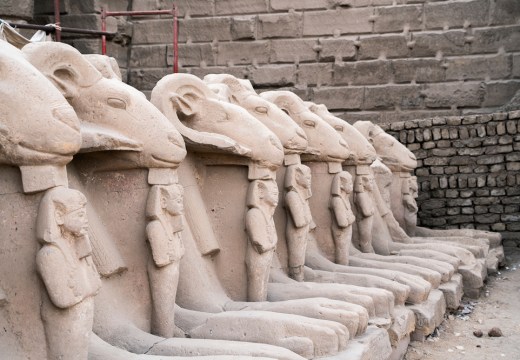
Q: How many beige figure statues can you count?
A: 7